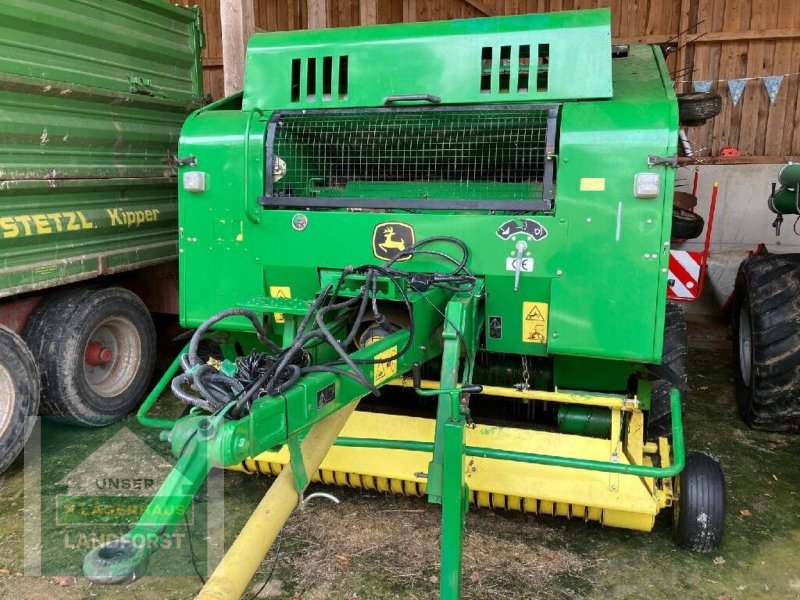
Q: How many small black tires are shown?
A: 3